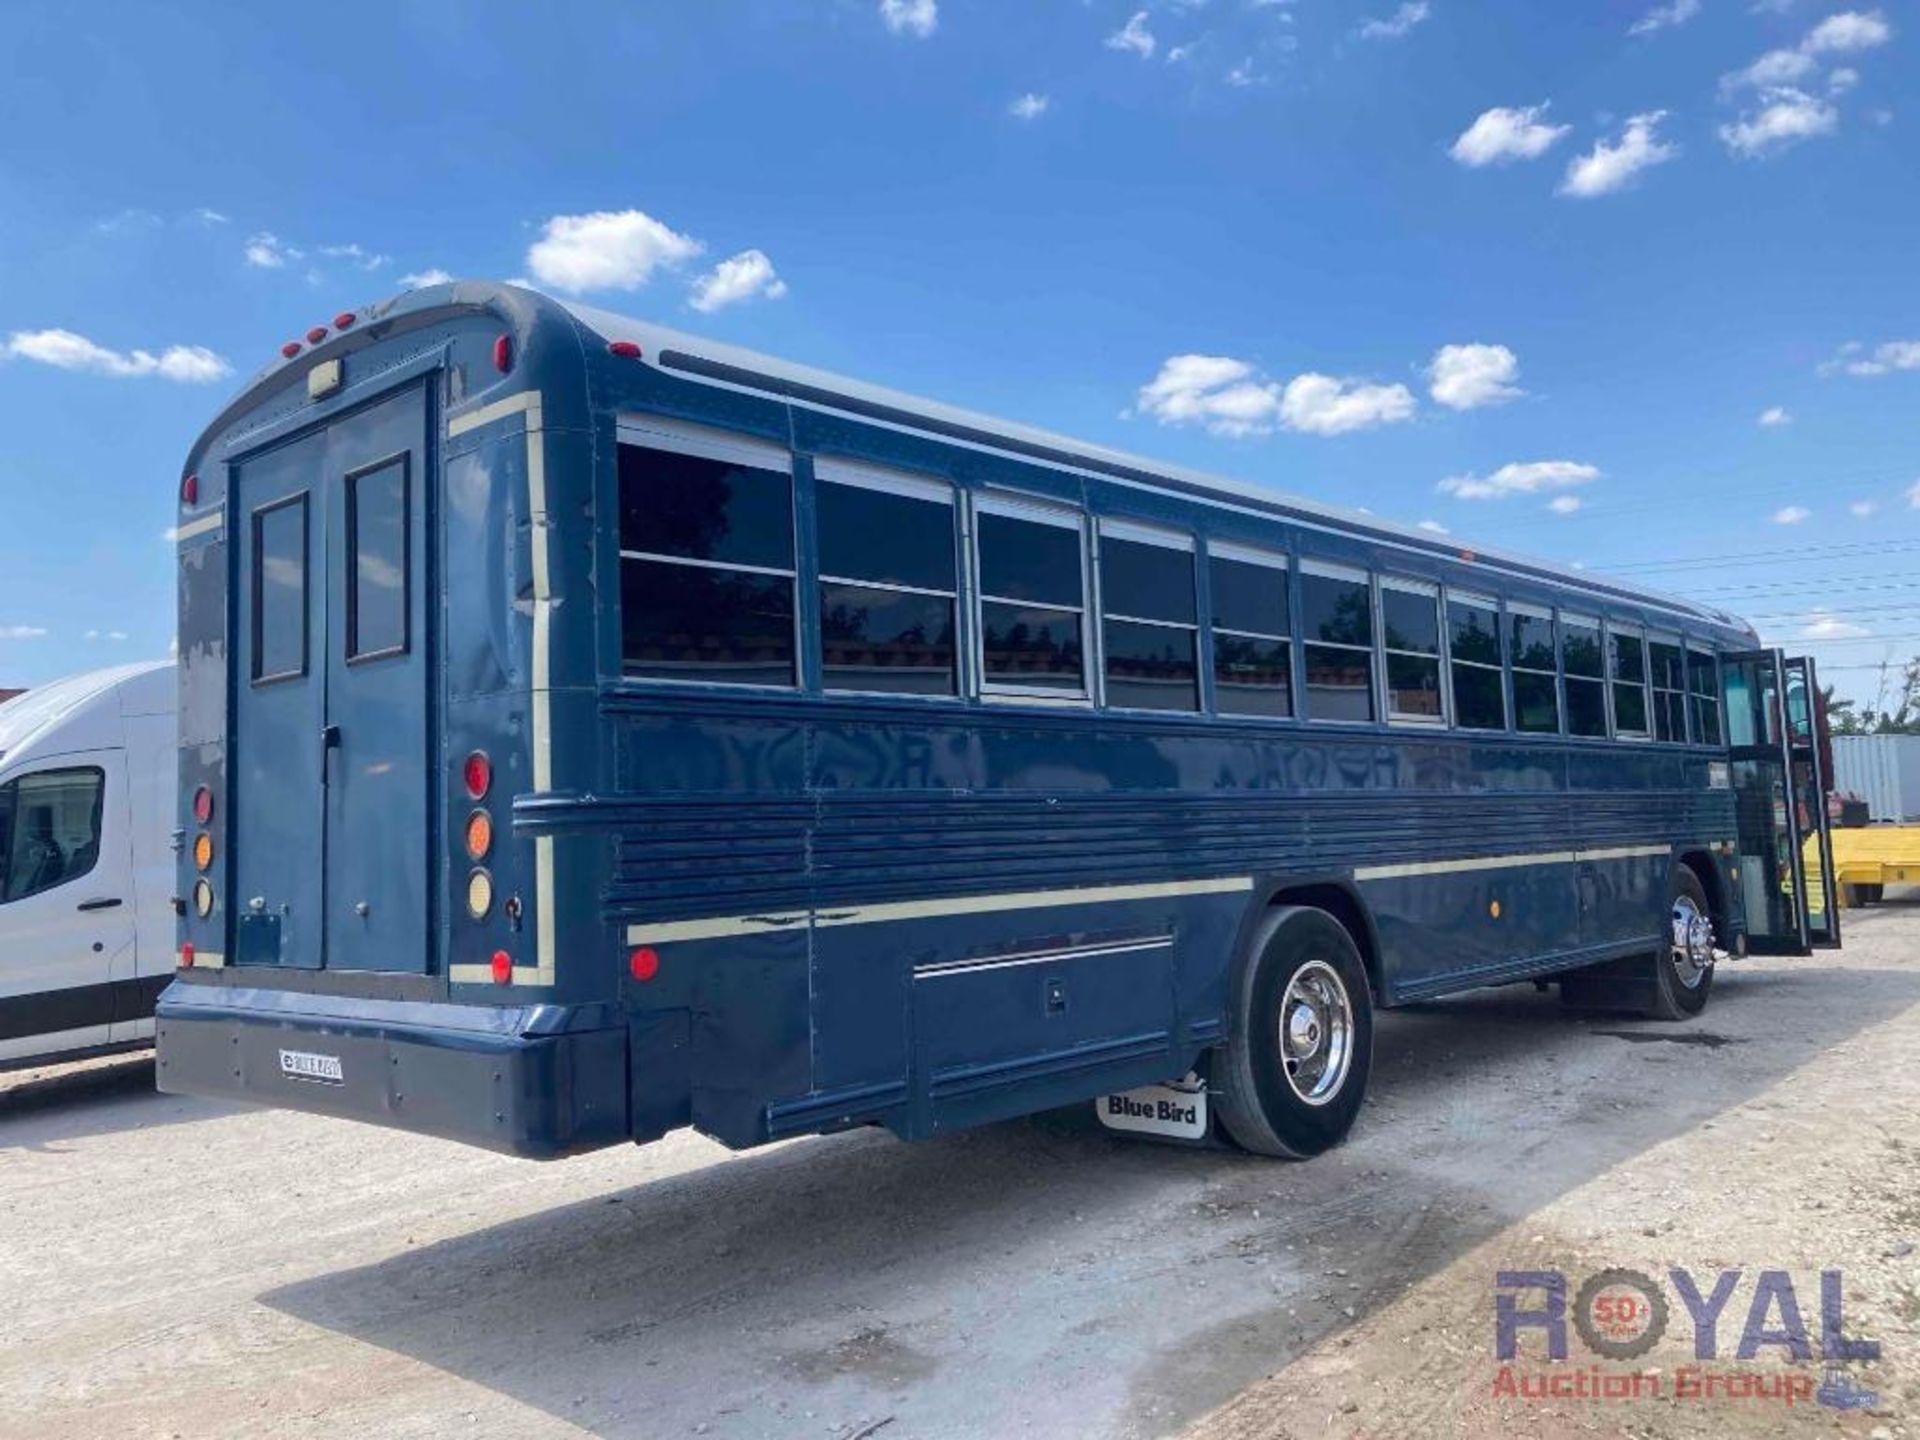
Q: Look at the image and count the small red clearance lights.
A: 6